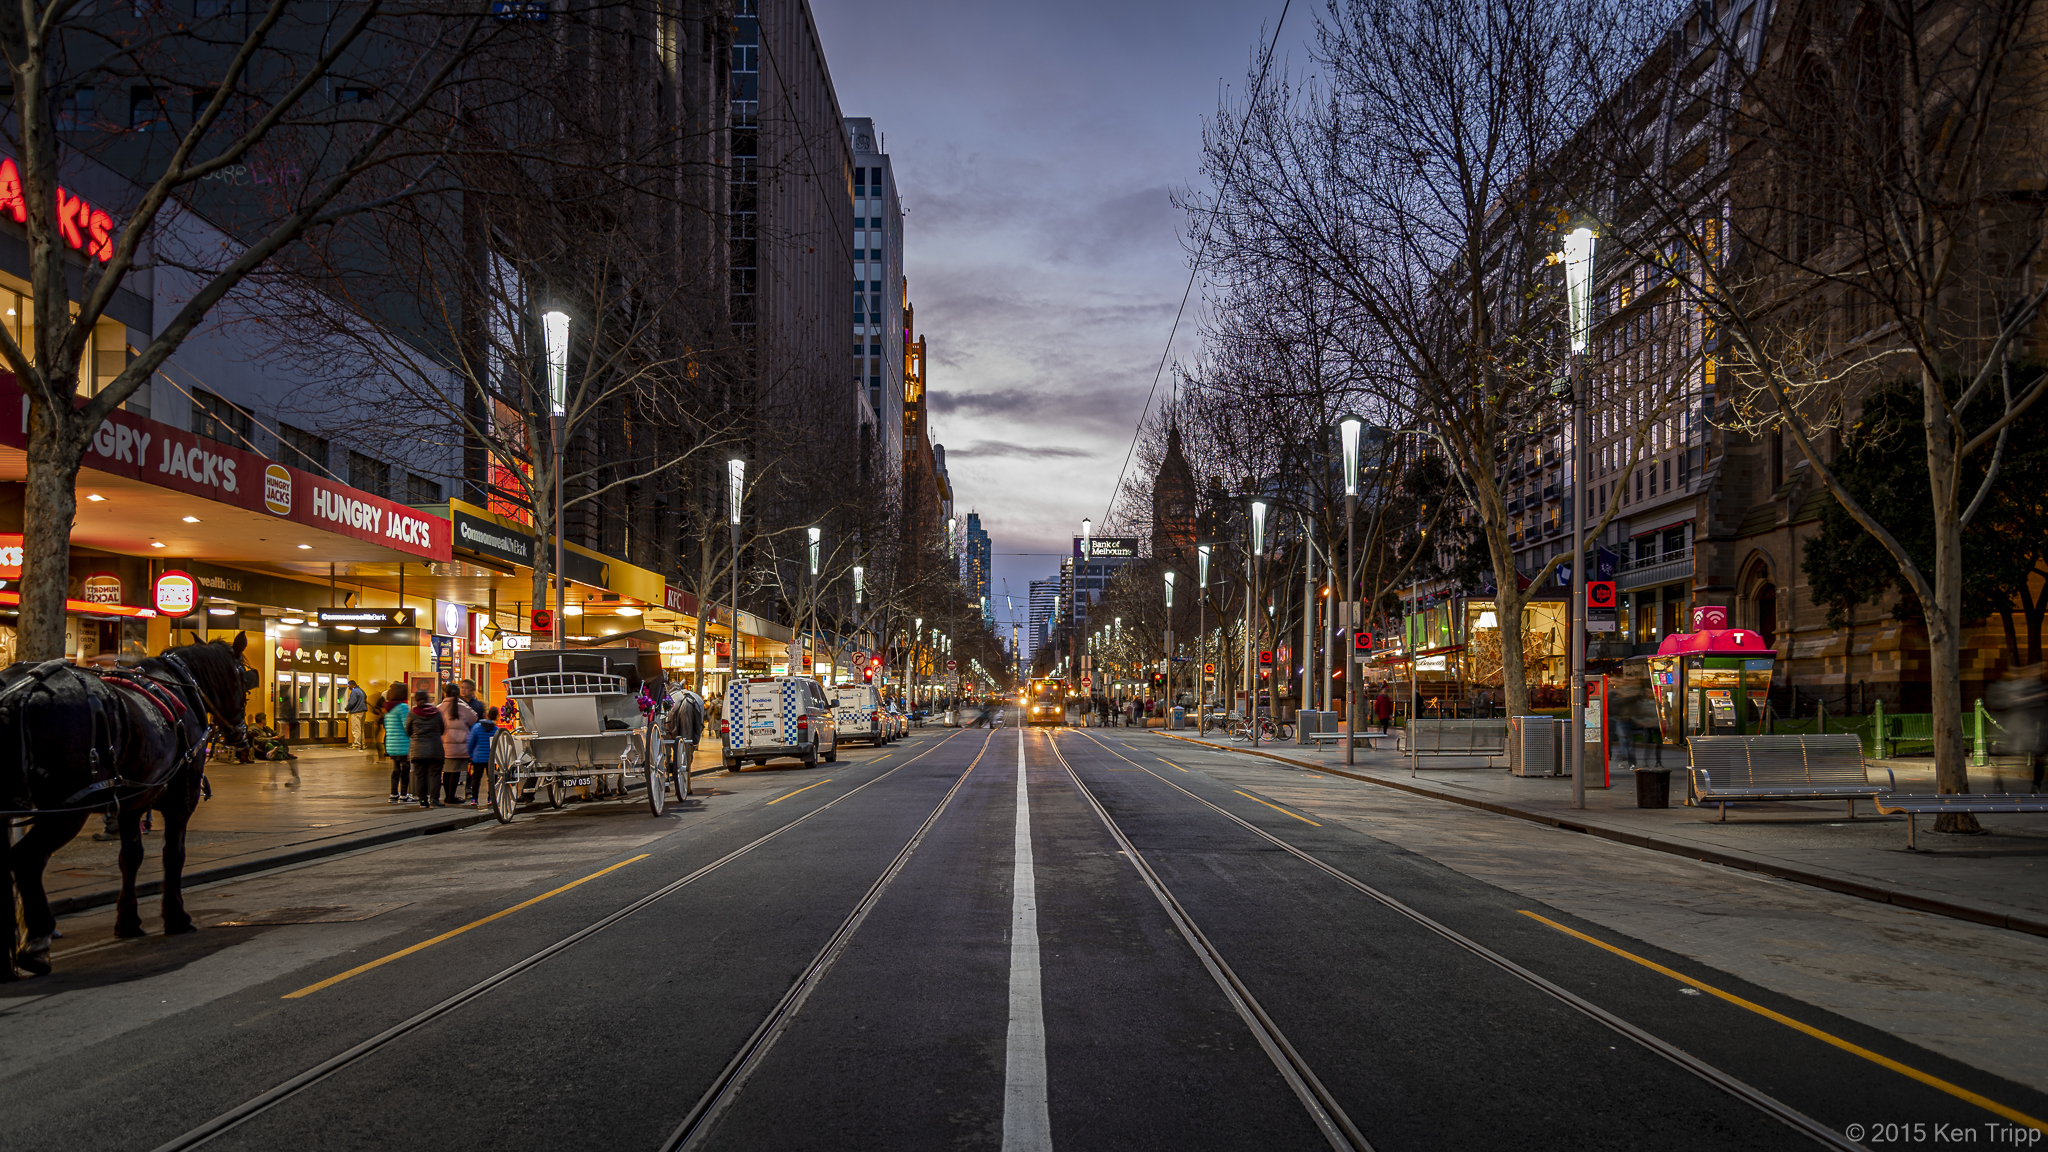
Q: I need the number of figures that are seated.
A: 1